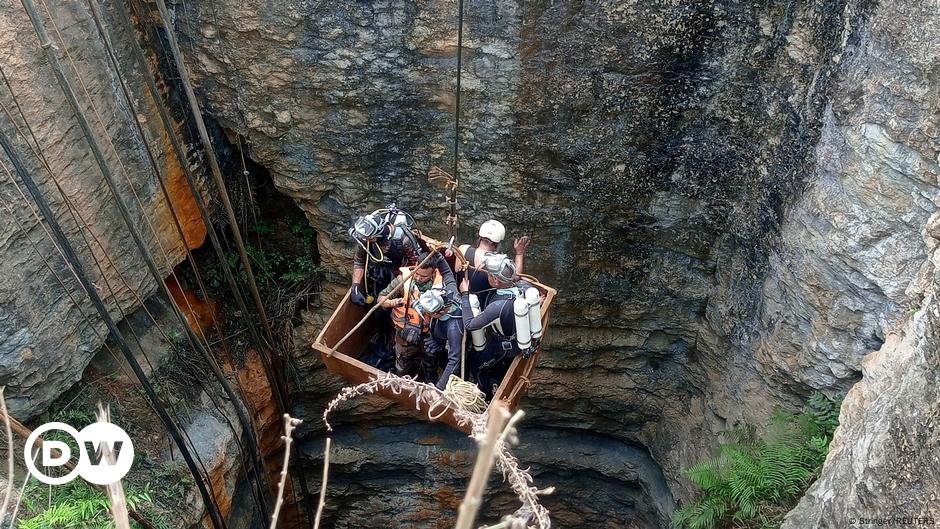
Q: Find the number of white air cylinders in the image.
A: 3